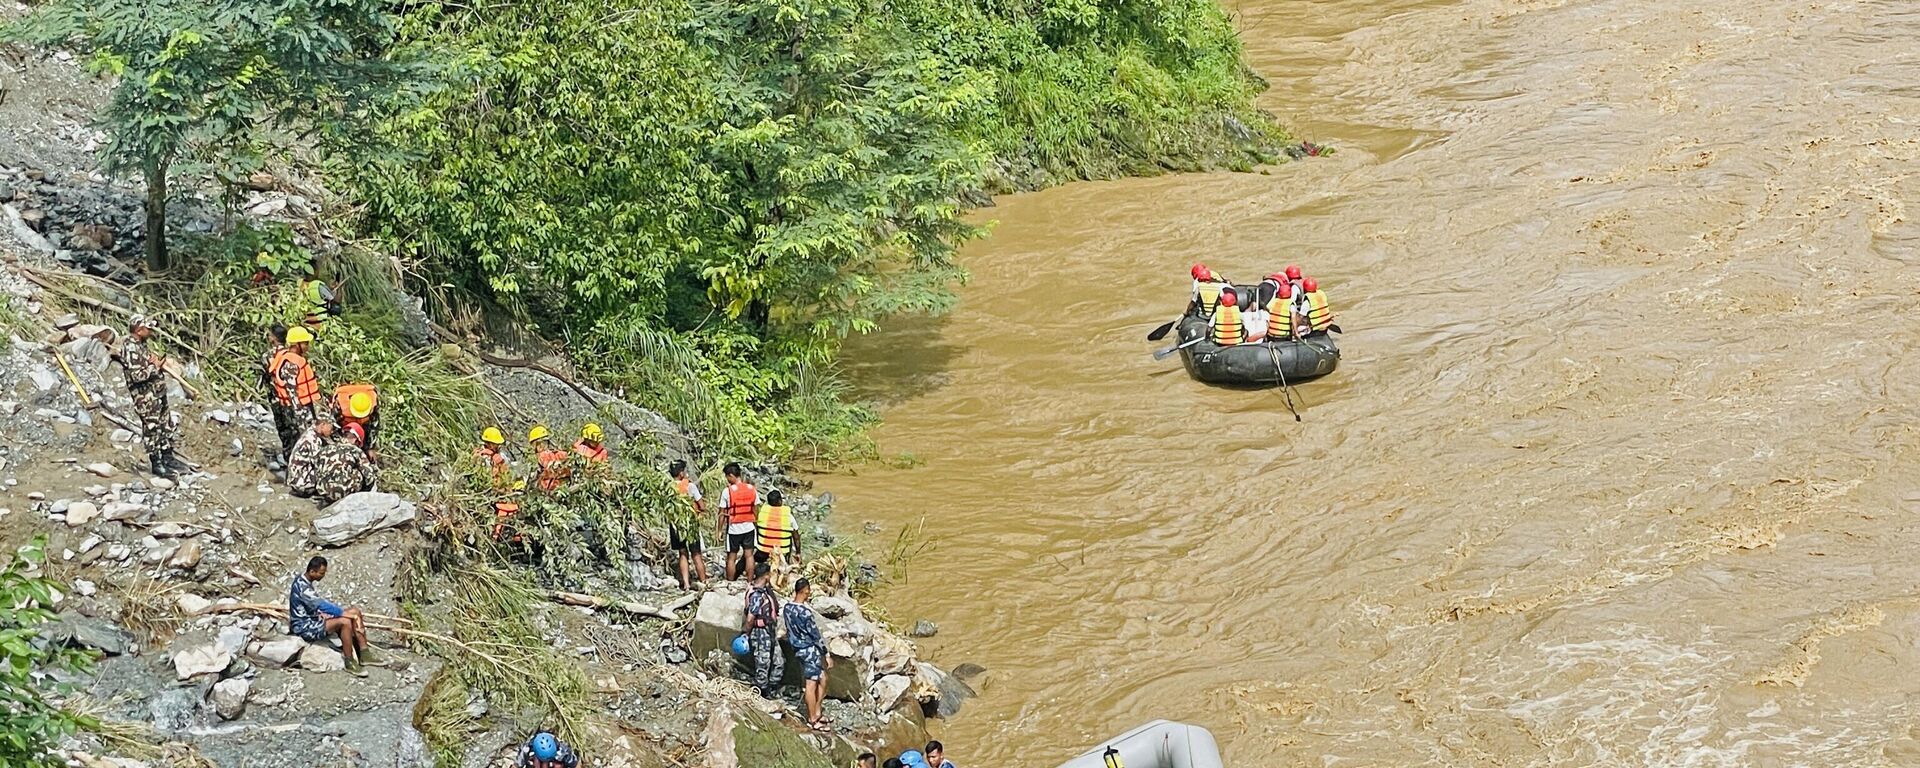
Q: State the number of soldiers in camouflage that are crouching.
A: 2